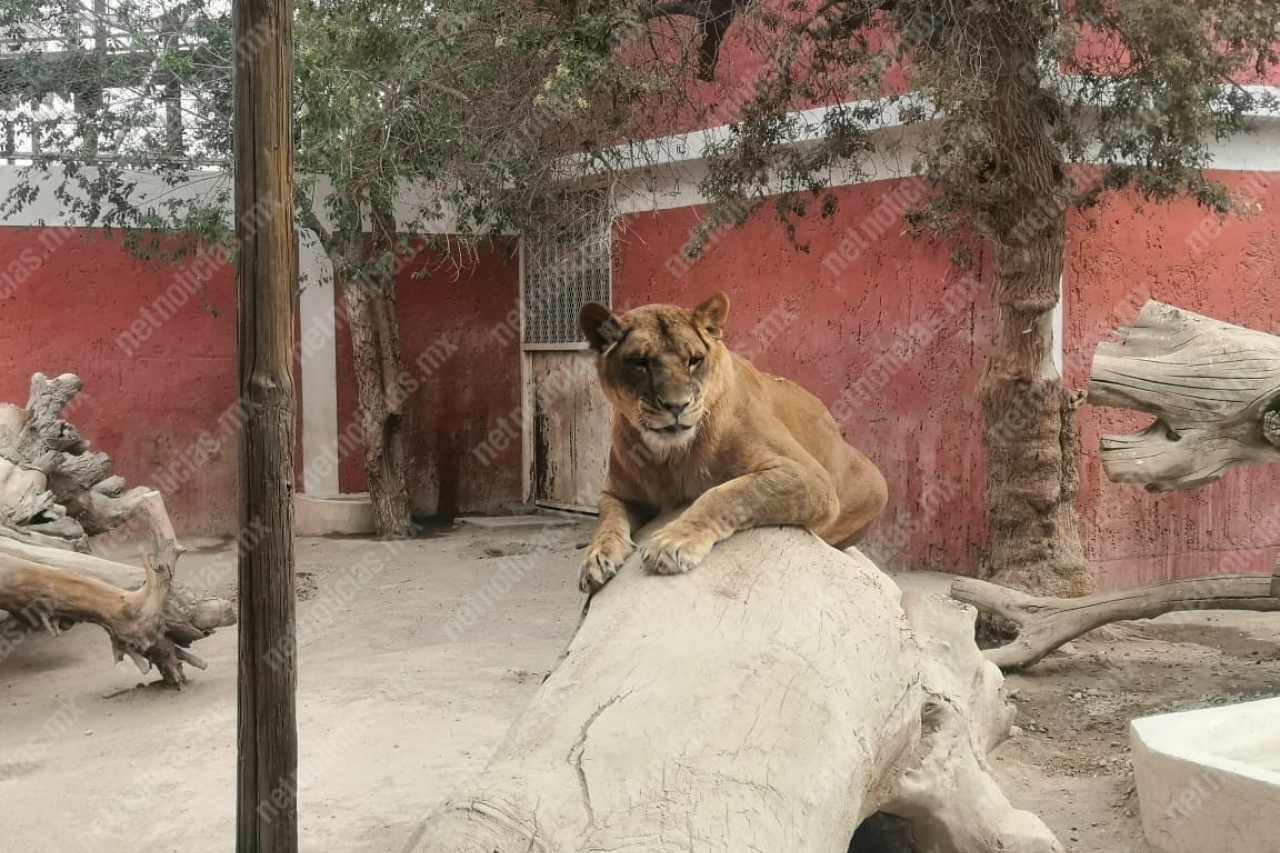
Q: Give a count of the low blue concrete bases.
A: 0